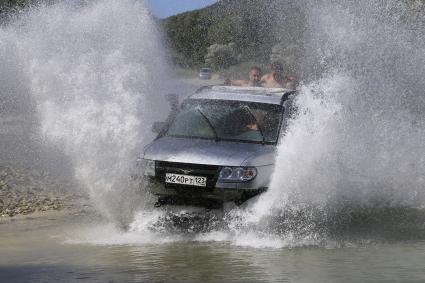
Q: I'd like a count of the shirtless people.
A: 2